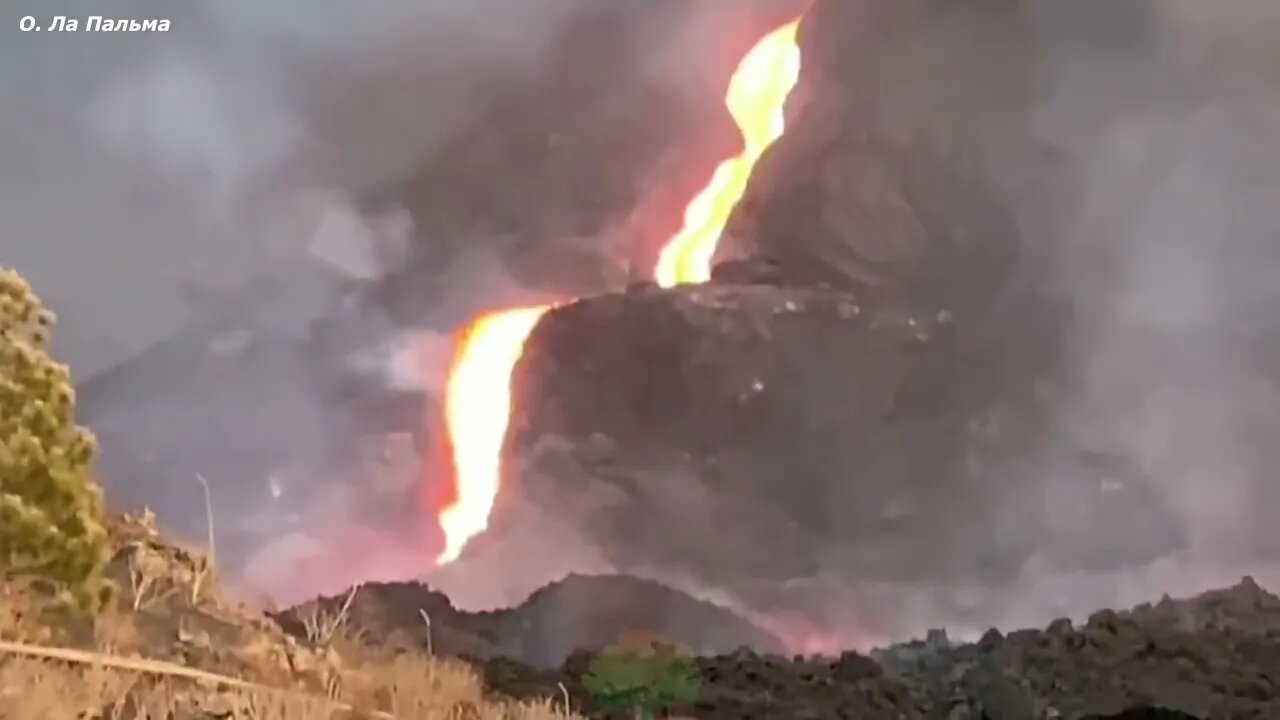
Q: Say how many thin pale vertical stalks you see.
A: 3